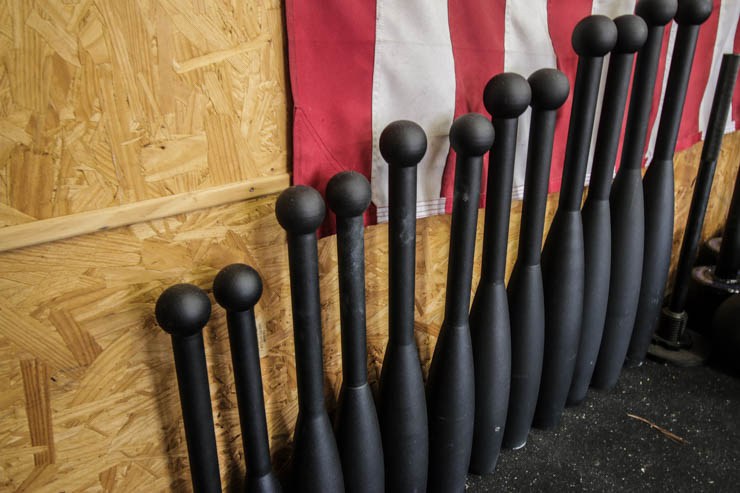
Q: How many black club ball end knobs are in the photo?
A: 12